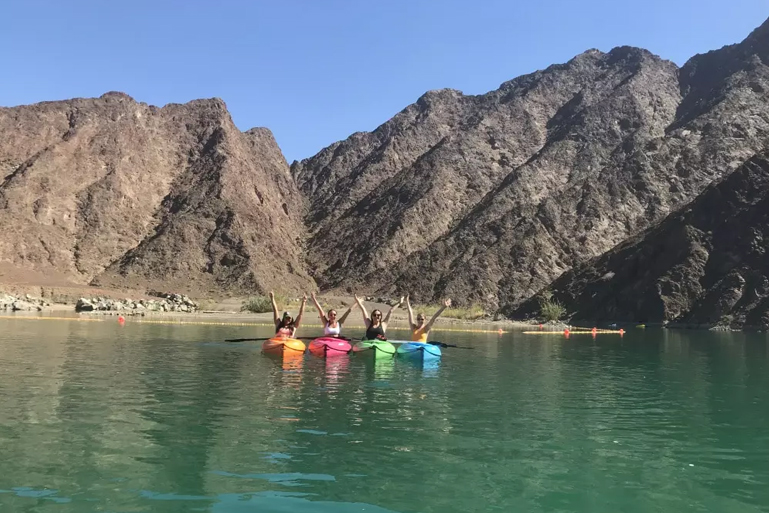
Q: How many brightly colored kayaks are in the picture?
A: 4